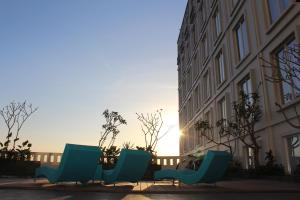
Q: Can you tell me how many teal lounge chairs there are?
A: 3